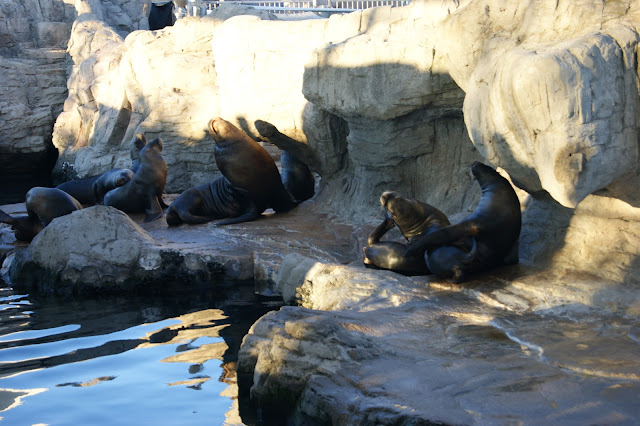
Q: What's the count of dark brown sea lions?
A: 8